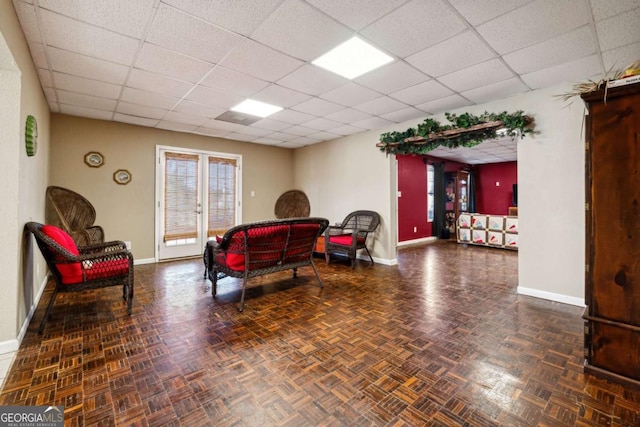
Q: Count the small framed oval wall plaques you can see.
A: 2